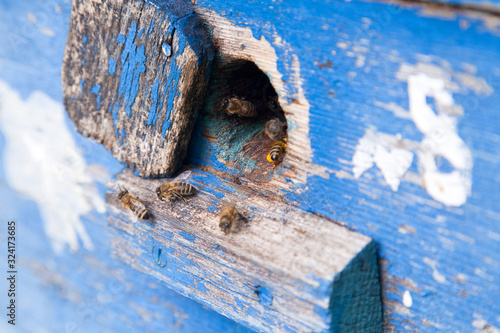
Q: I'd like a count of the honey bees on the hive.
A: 6